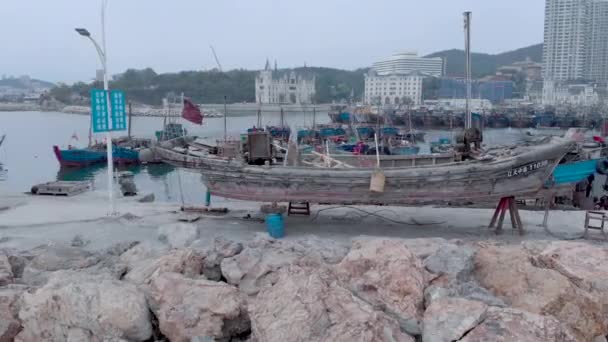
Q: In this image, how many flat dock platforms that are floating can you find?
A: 1